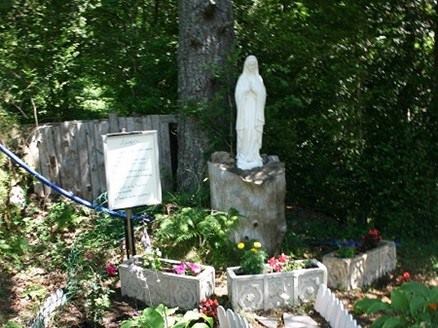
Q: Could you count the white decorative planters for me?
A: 3